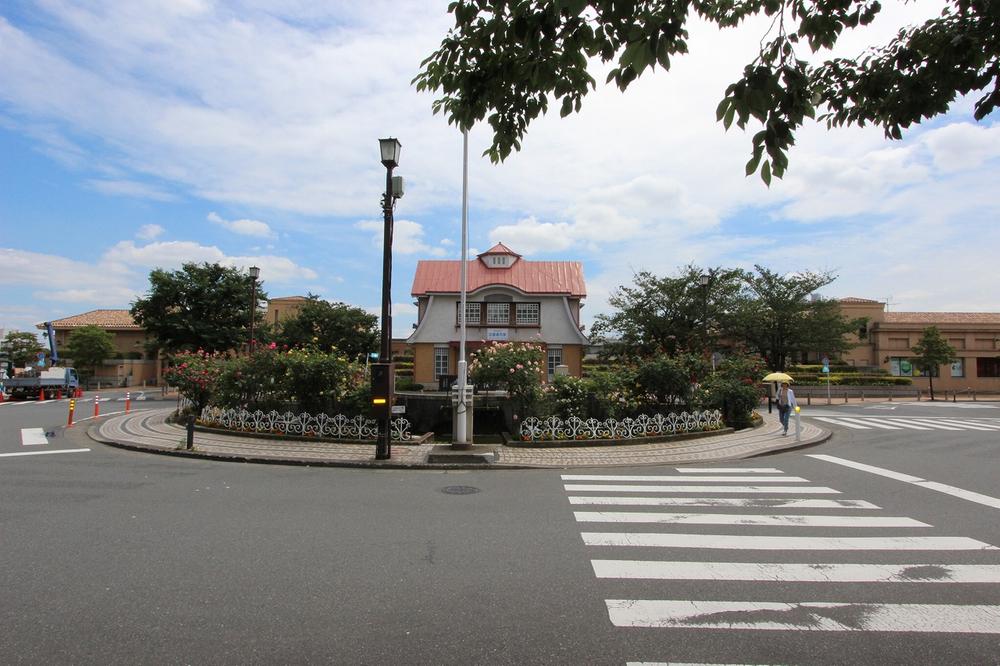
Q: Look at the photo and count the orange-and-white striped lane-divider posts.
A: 3